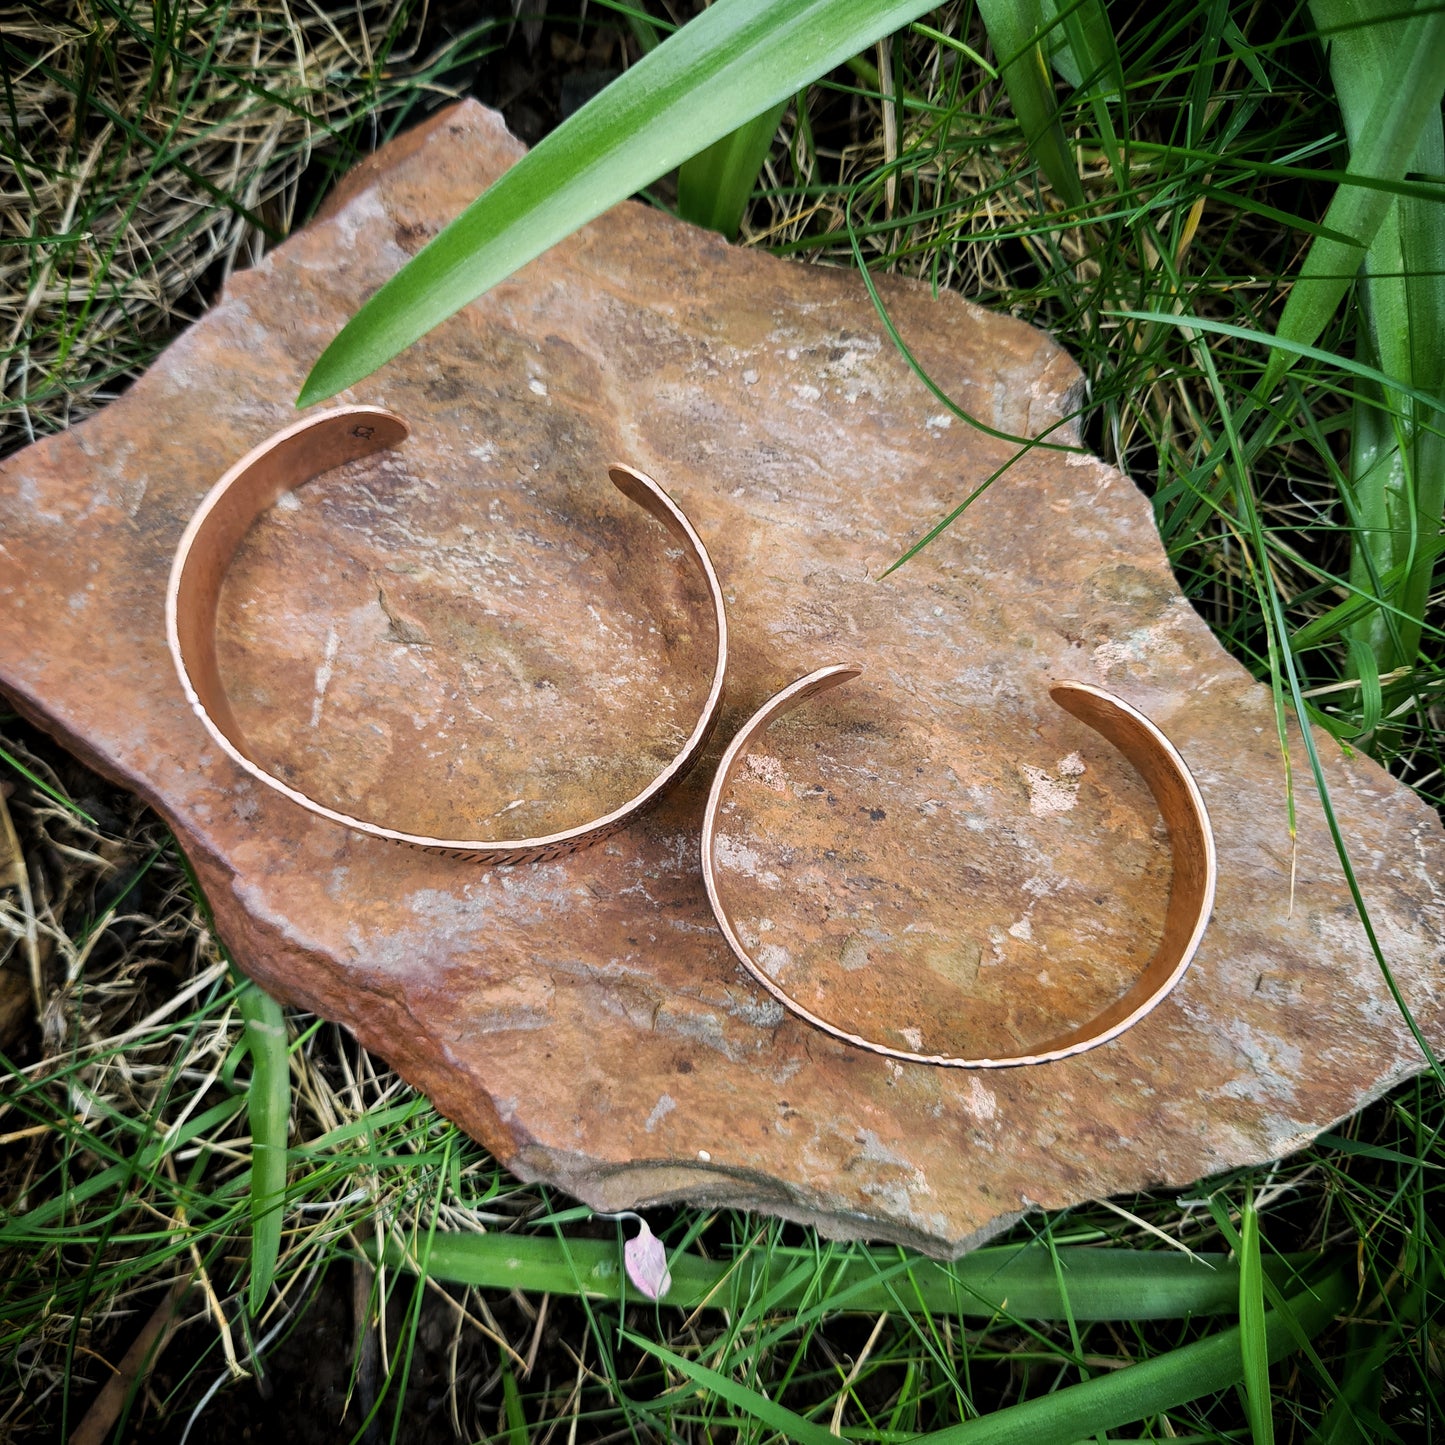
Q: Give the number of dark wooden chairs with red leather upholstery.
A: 0